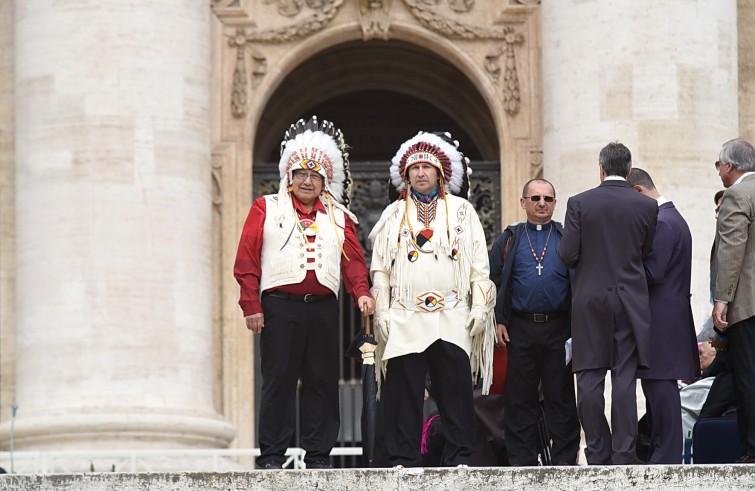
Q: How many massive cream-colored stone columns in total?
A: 2